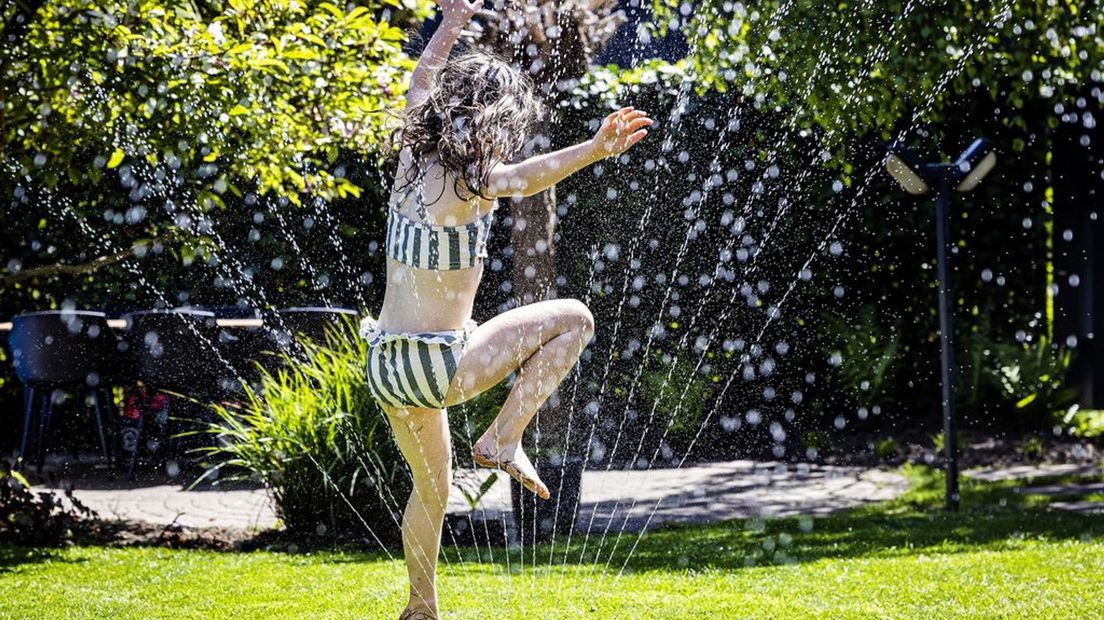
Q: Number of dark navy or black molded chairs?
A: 3